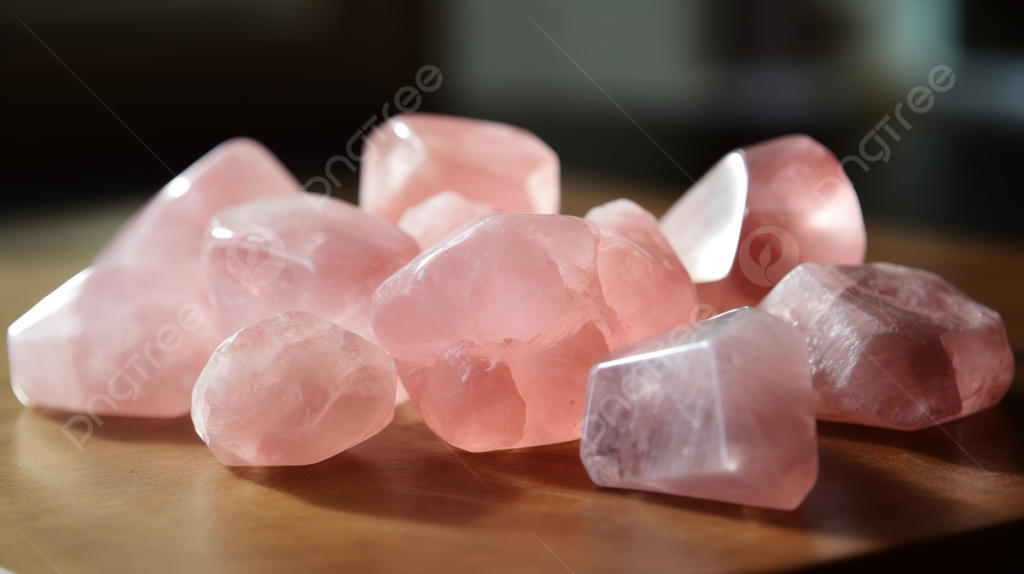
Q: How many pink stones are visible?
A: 11